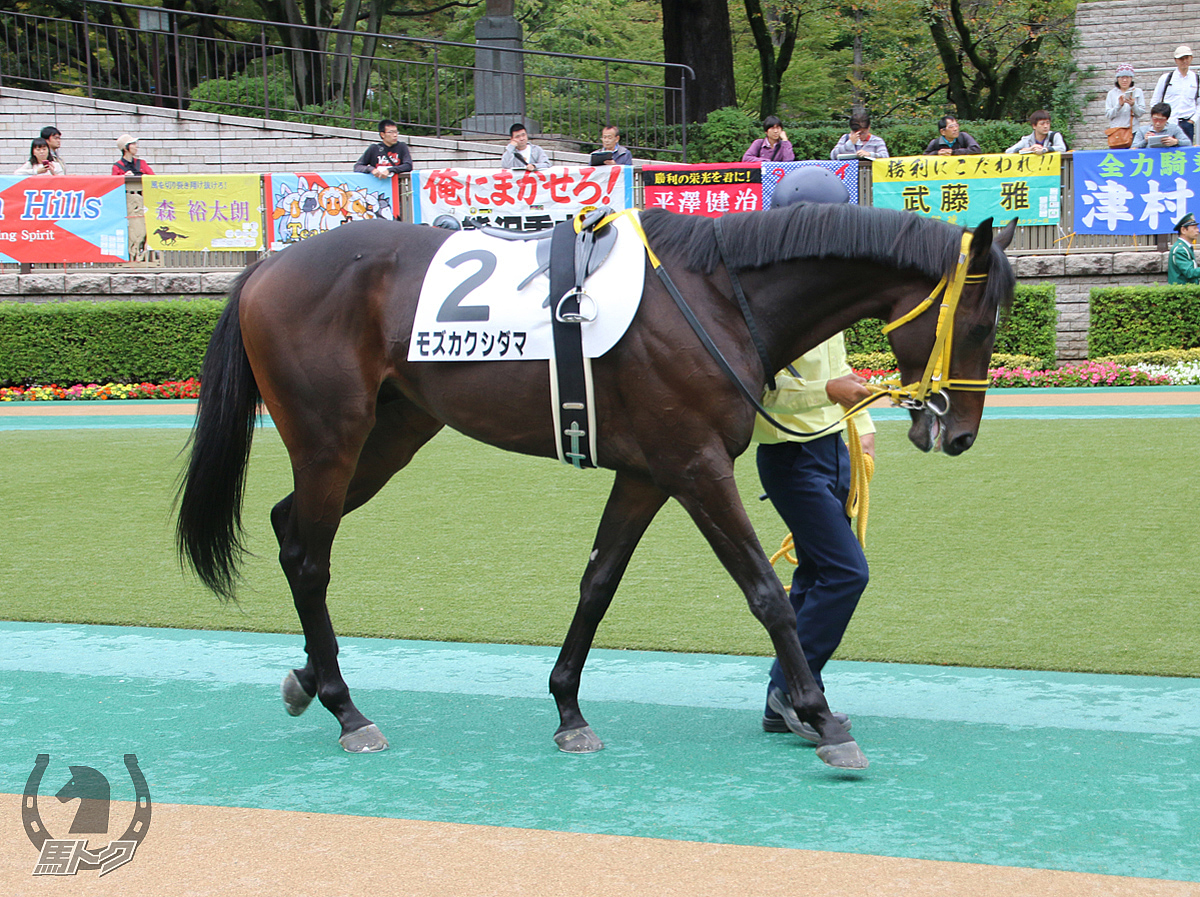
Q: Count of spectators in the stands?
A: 13